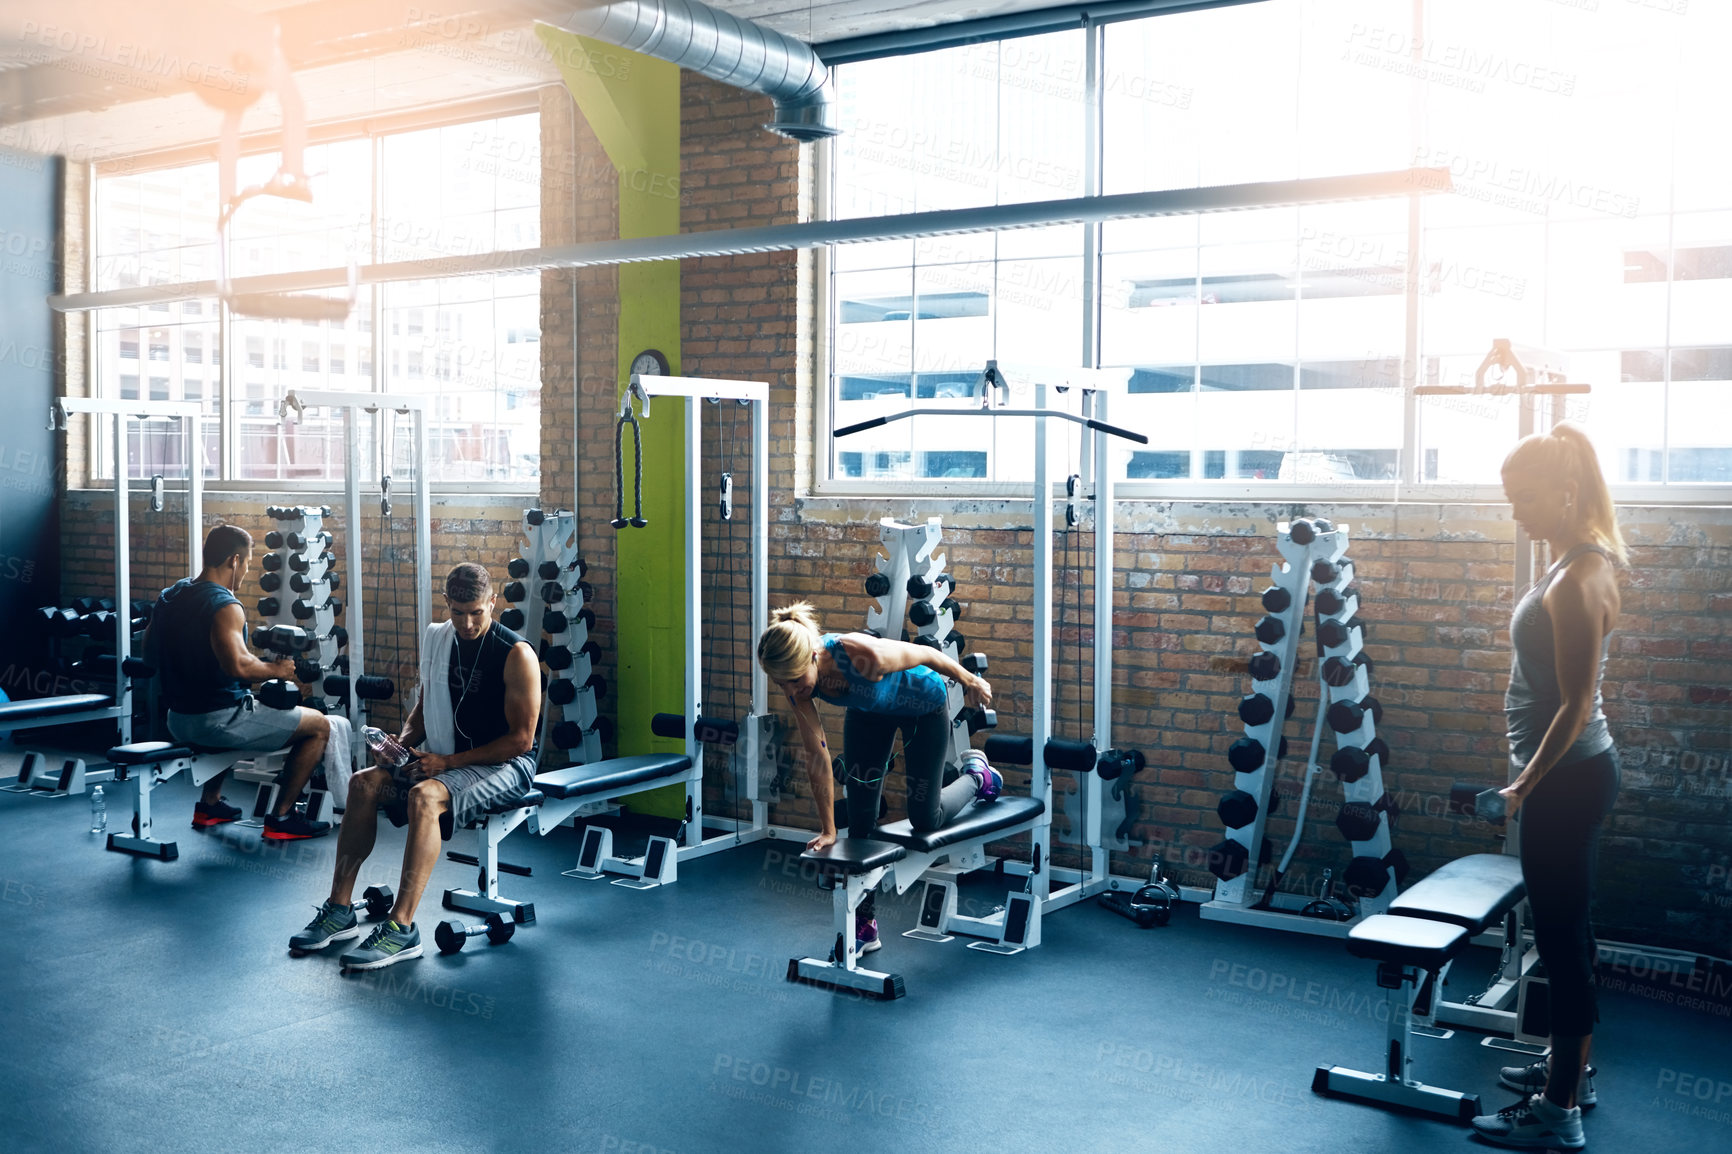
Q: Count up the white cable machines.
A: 5